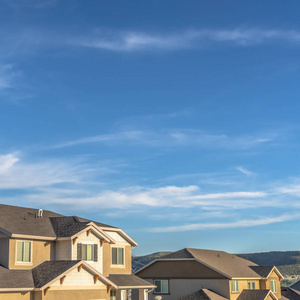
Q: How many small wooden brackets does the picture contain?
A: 8